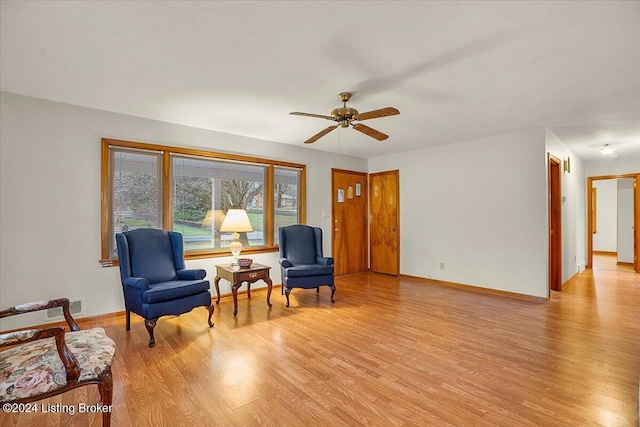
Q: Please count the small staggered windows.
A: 3